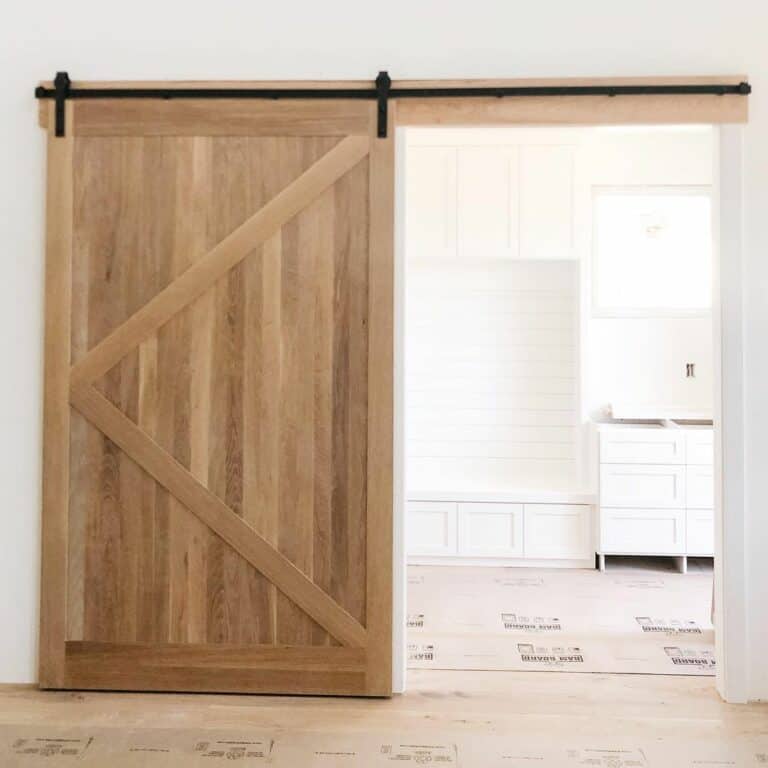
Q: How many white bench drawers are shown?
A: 3